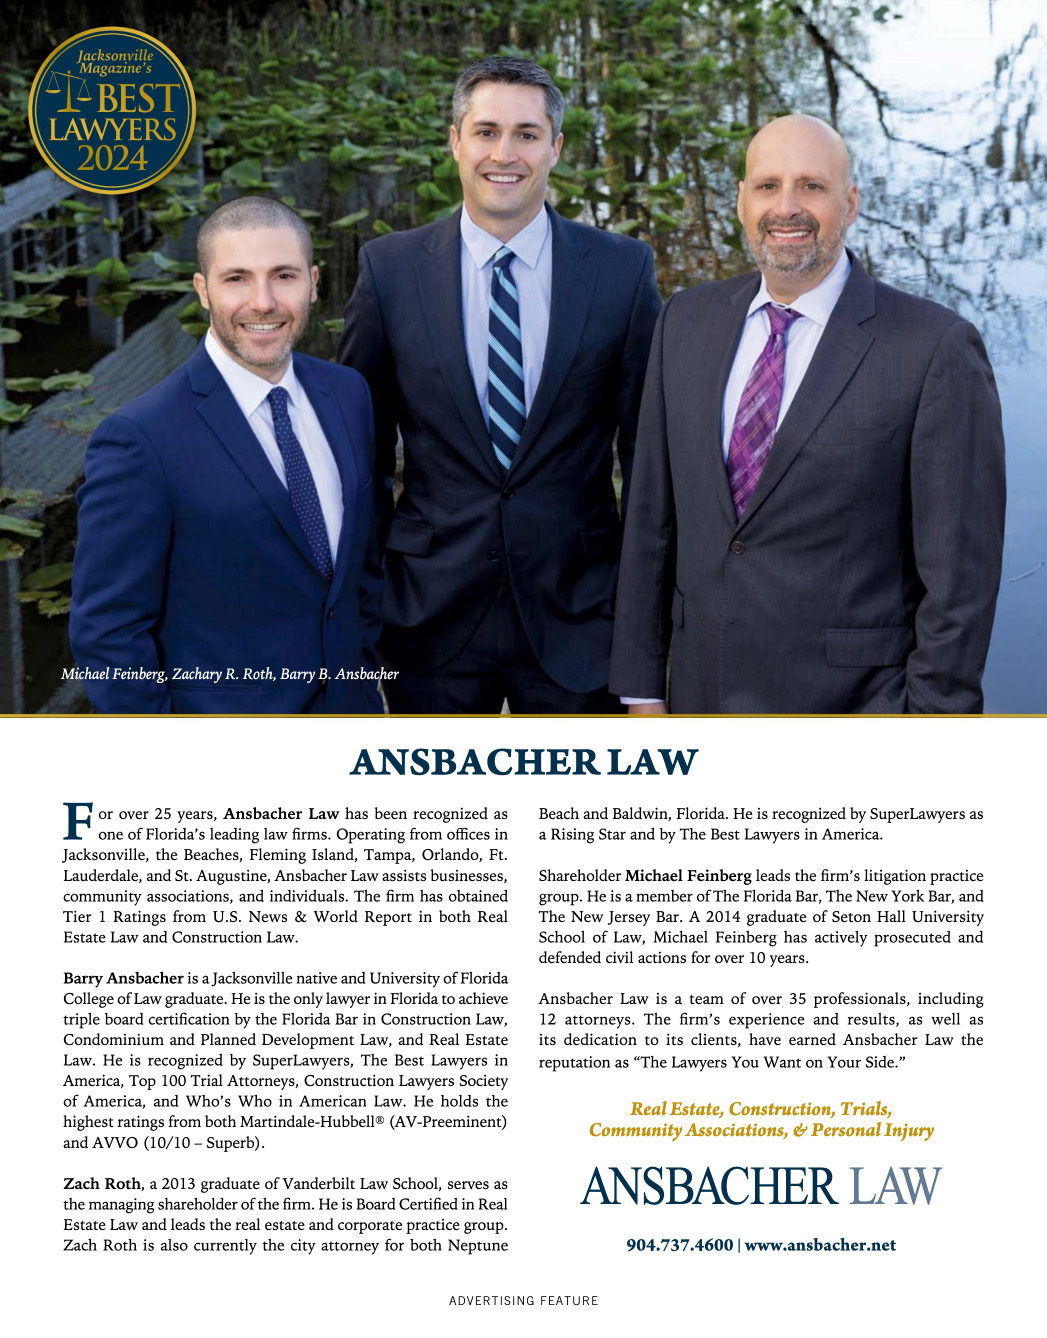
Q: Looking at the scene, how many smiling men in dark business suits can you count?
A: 3